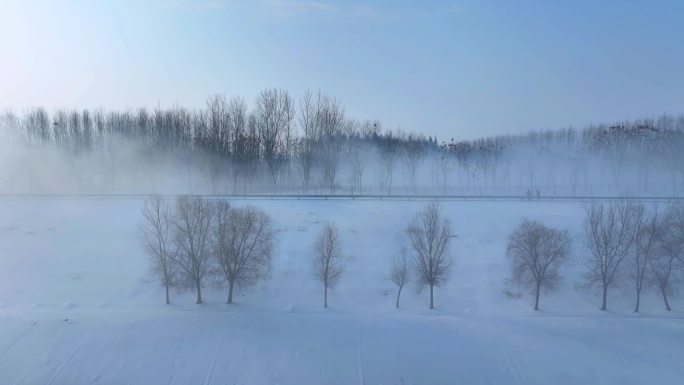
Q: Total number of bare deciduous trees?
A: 10